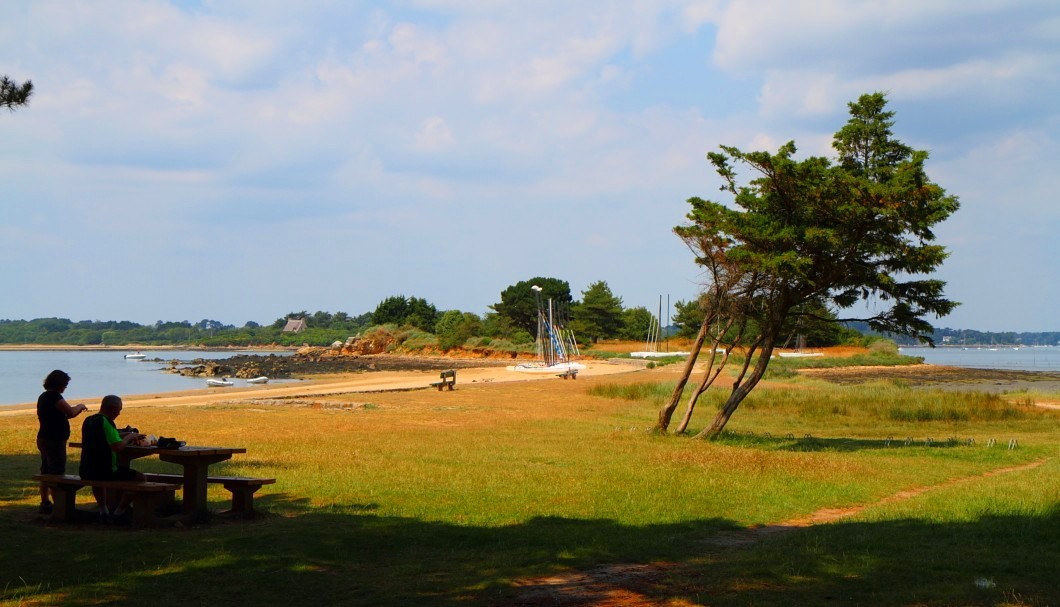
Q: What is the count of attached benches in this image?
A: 2